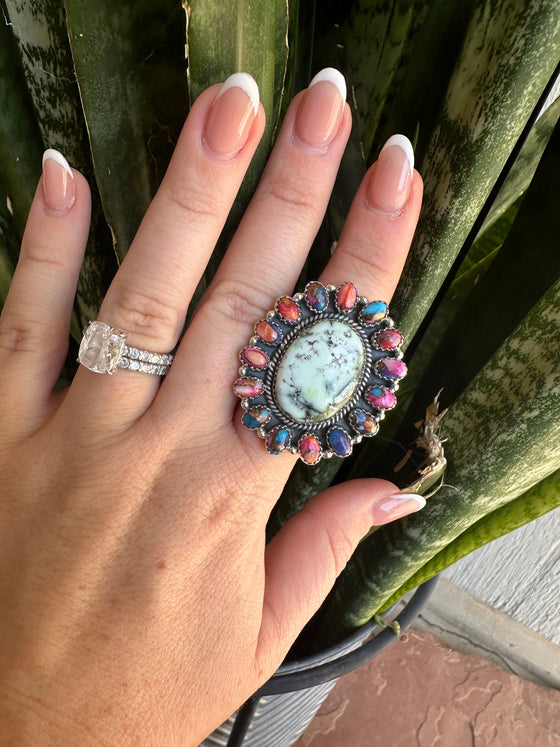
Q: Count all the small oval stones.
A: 15